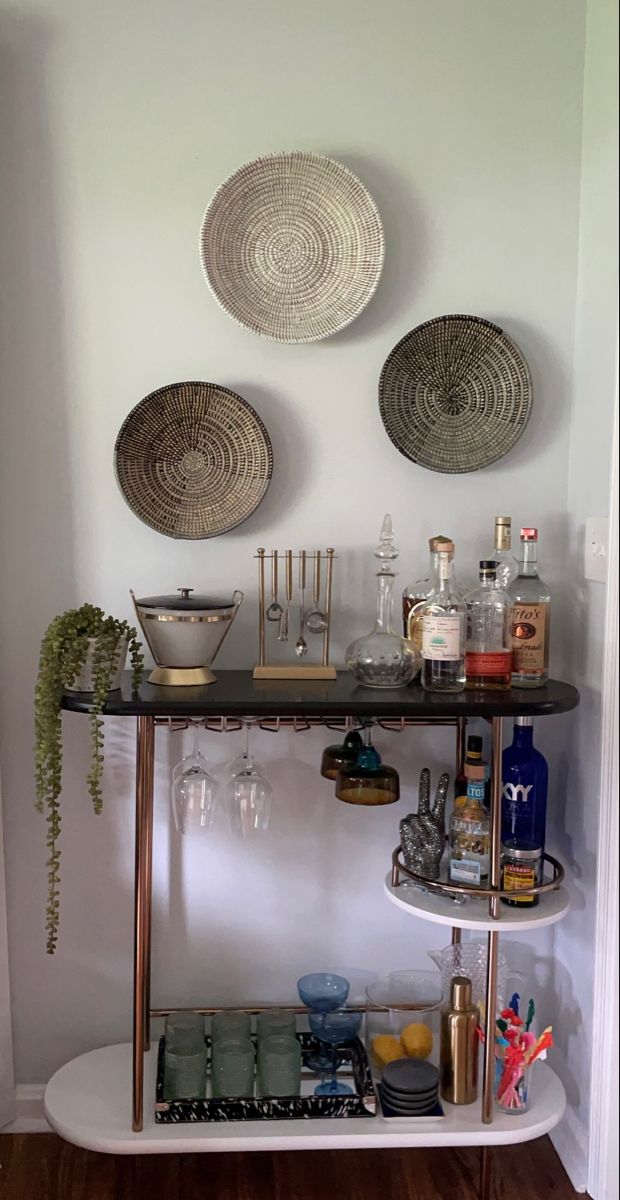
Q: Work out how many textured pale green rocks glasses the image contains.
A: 6